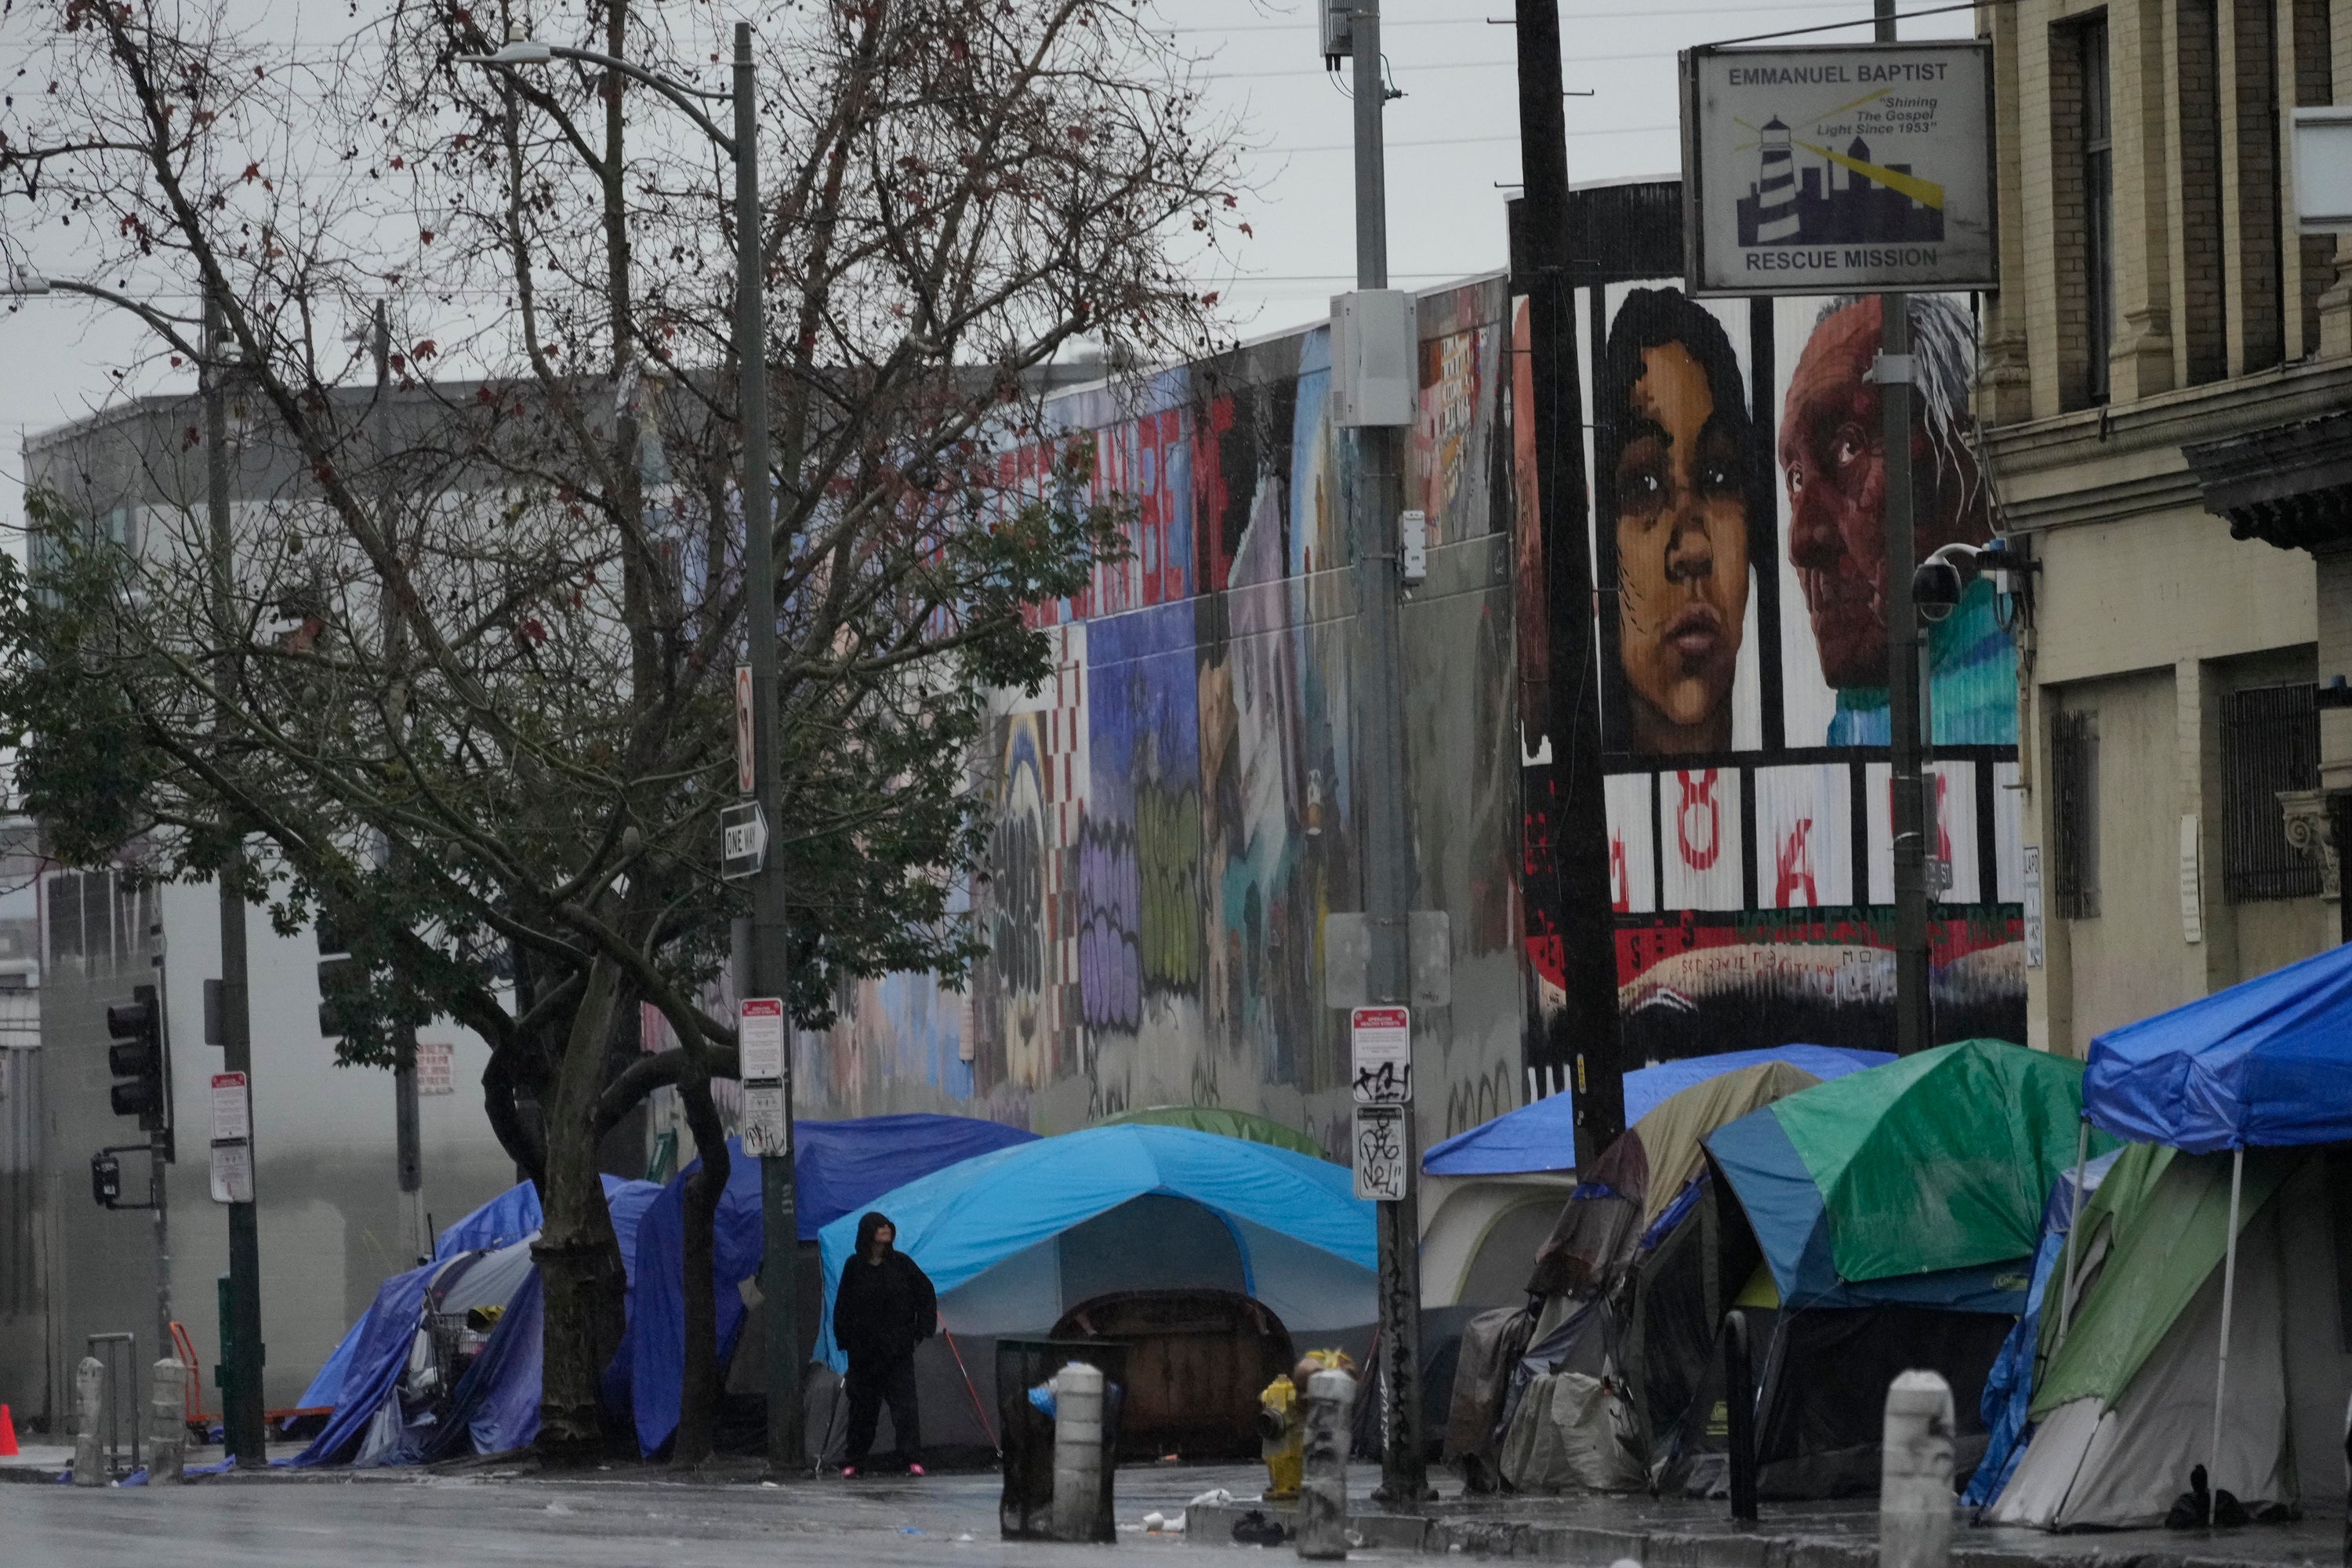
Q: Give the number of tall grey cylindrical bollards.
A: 5